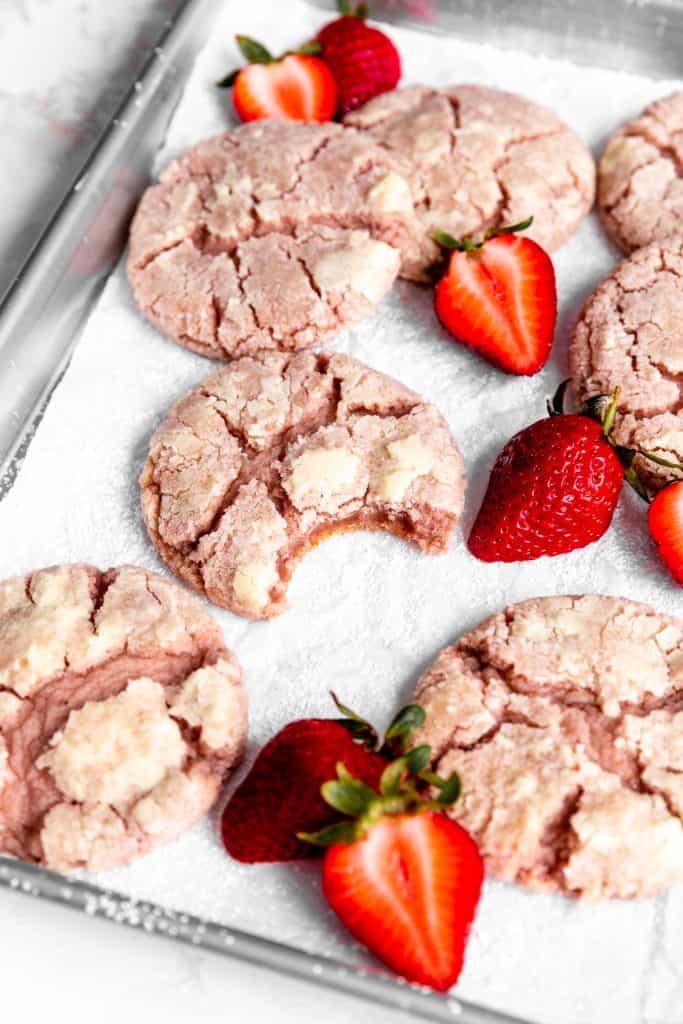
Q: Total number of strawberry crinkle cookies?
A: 7